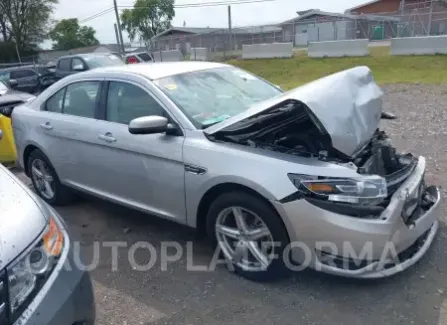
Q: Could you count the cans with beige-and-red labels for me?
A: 0